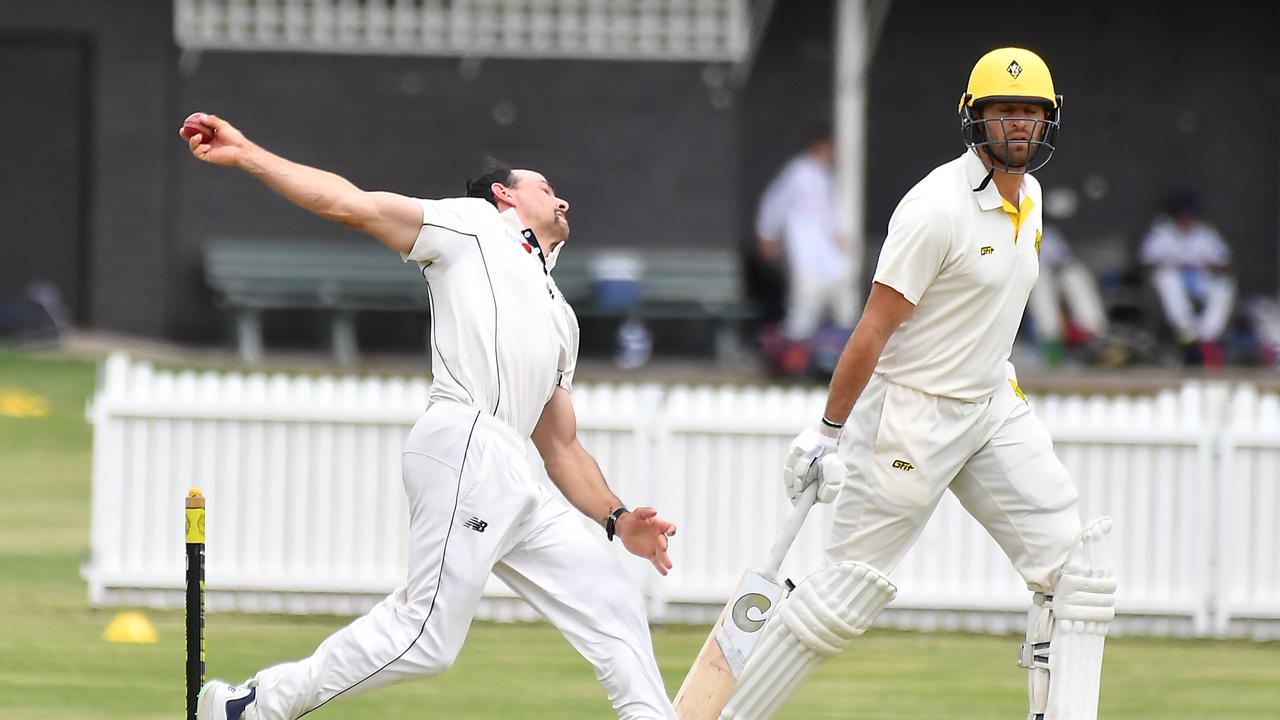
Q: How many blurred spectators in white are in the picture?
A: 3